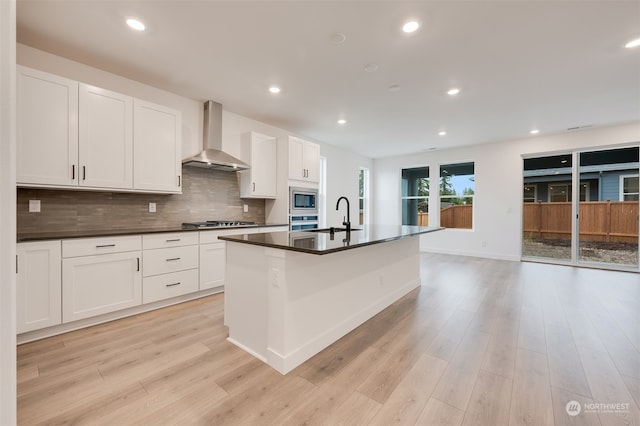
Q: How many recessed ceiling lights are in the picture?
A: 8